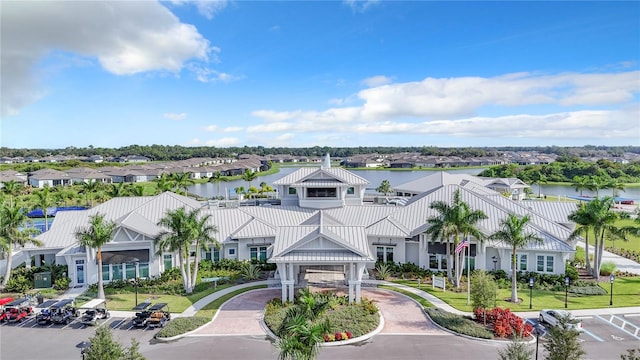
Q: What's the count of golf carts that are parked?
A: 7